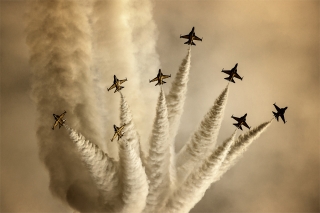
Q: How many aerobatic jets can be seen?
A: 8